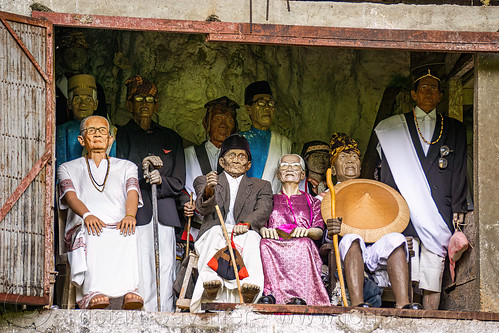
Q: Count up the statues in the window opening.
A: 11